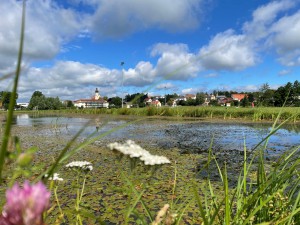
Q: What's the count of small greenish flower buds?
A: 1